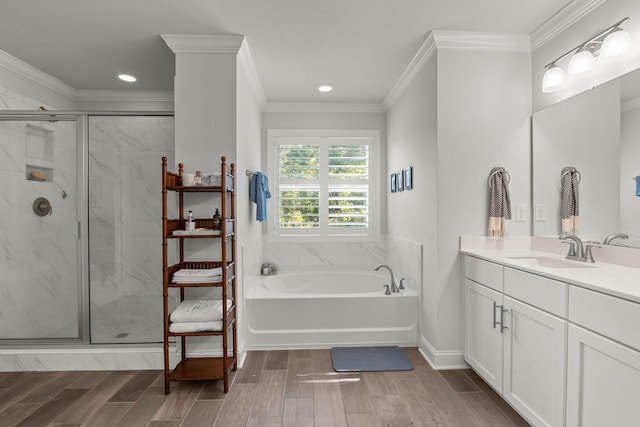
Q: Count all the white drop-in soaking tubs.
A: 1